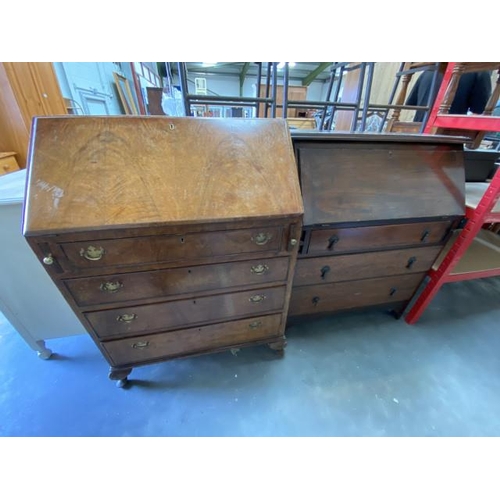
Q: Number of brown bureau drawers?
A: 7